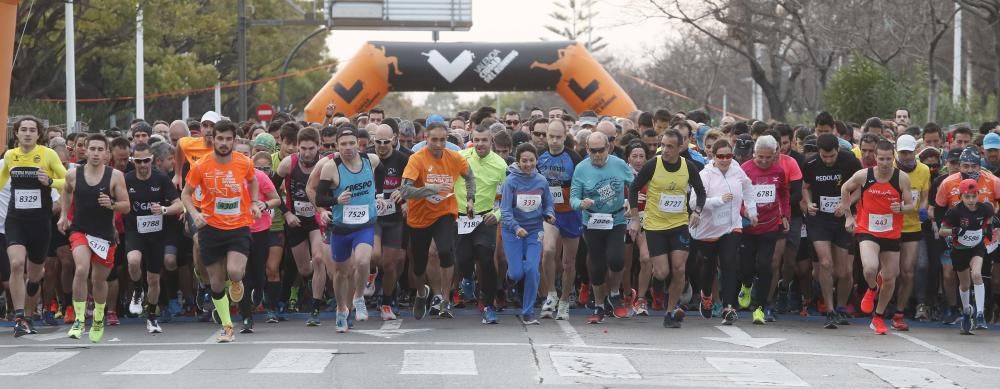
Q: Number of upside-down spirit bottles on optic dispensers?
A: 0